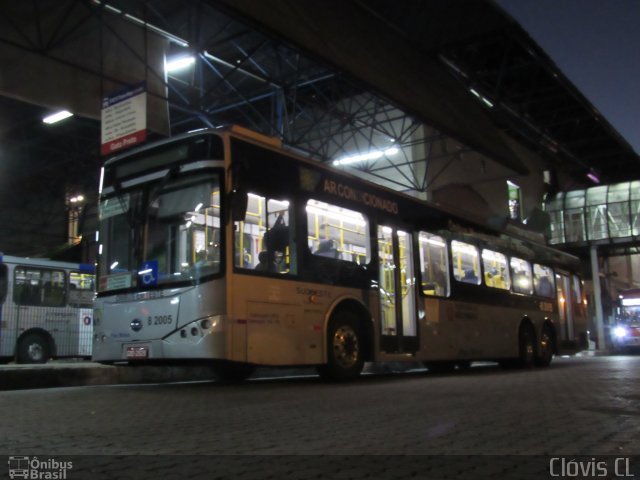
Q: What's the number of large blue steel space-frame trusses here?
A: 1